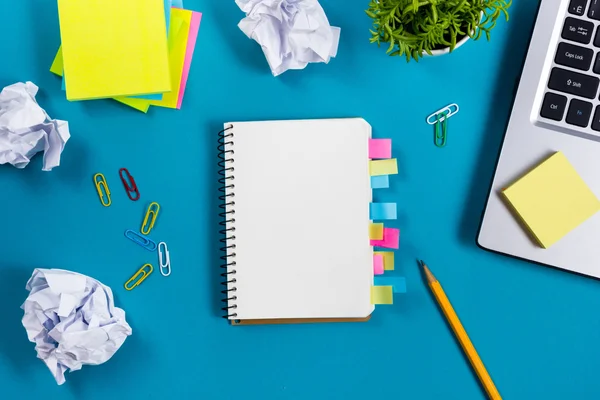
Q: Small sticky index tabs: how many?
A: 10